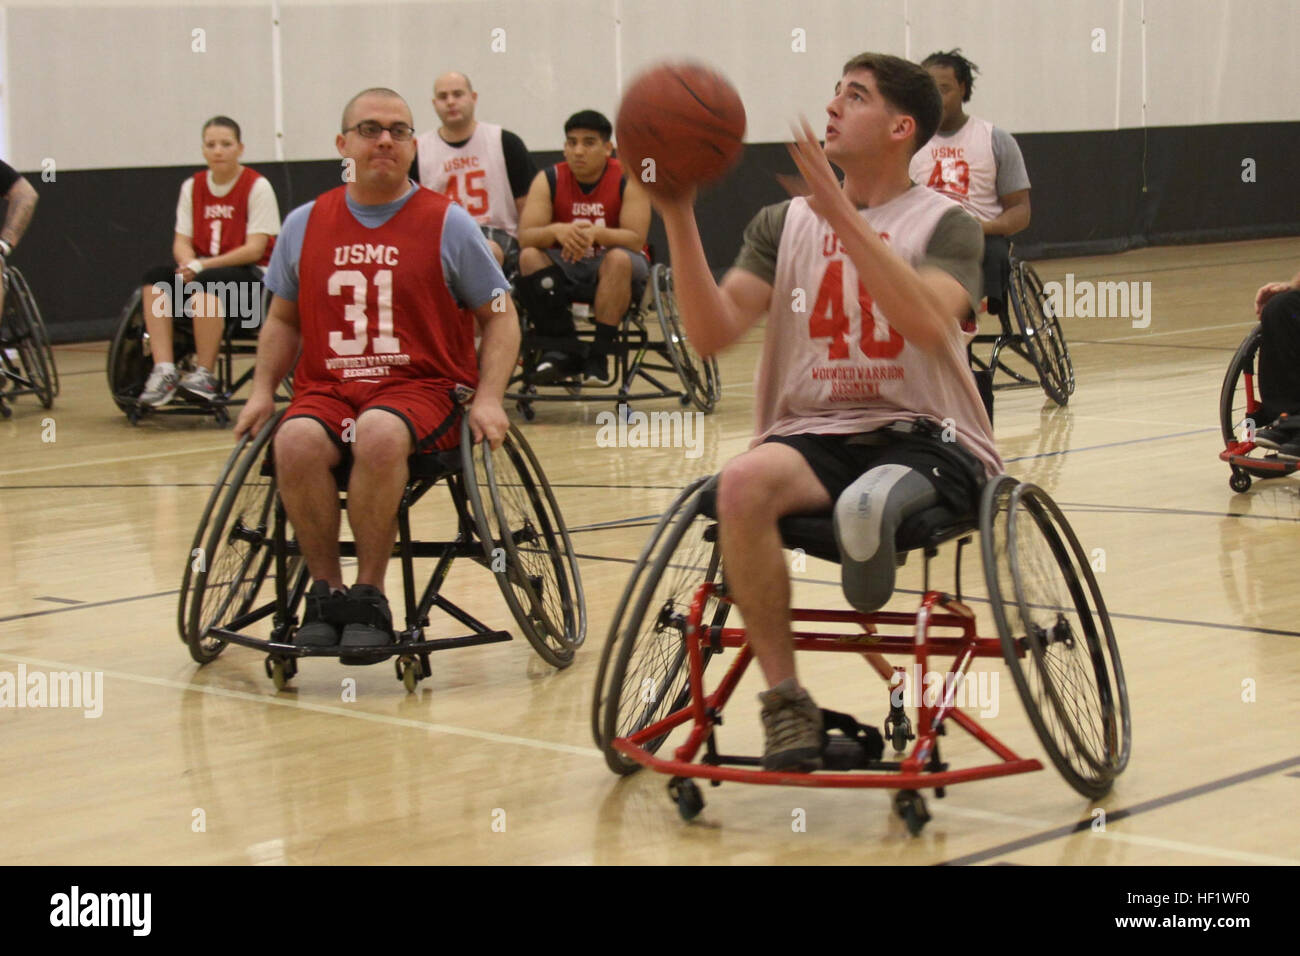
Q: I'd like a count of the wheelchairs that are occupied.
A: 8